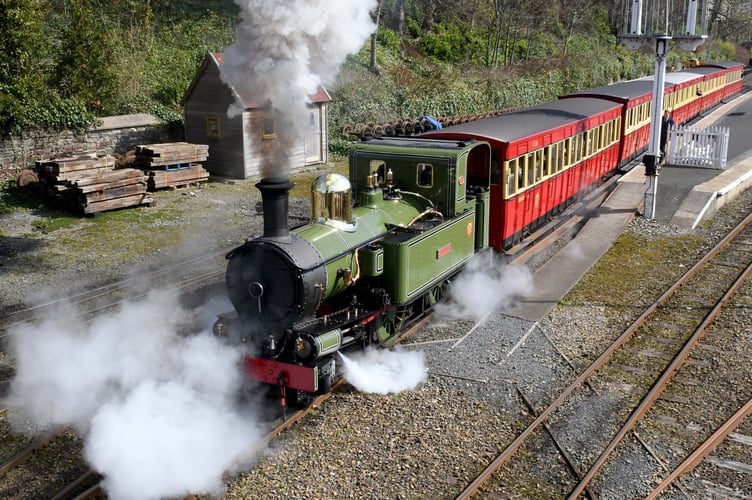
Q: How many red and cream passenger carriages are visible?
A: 5